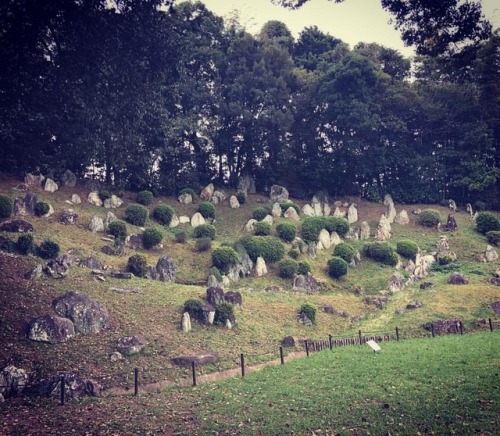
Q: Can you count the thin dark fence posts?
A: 12